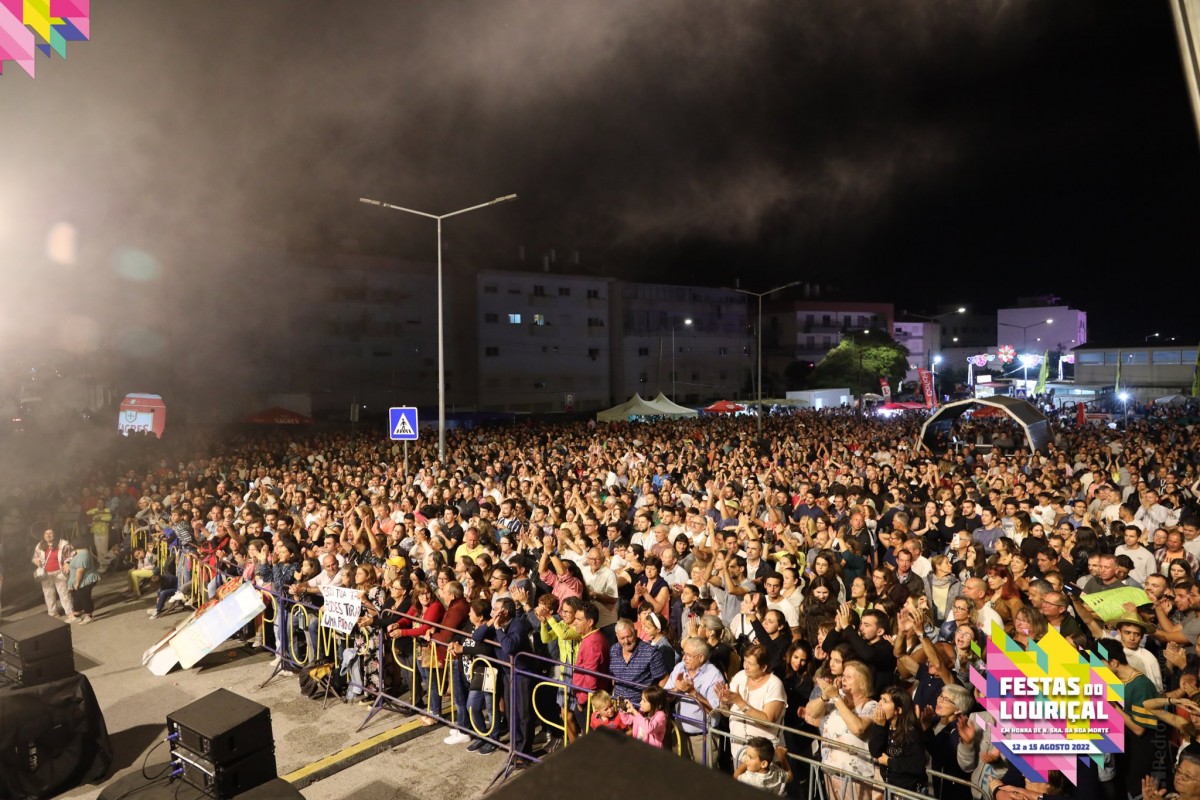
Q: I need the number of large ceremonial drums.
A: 0